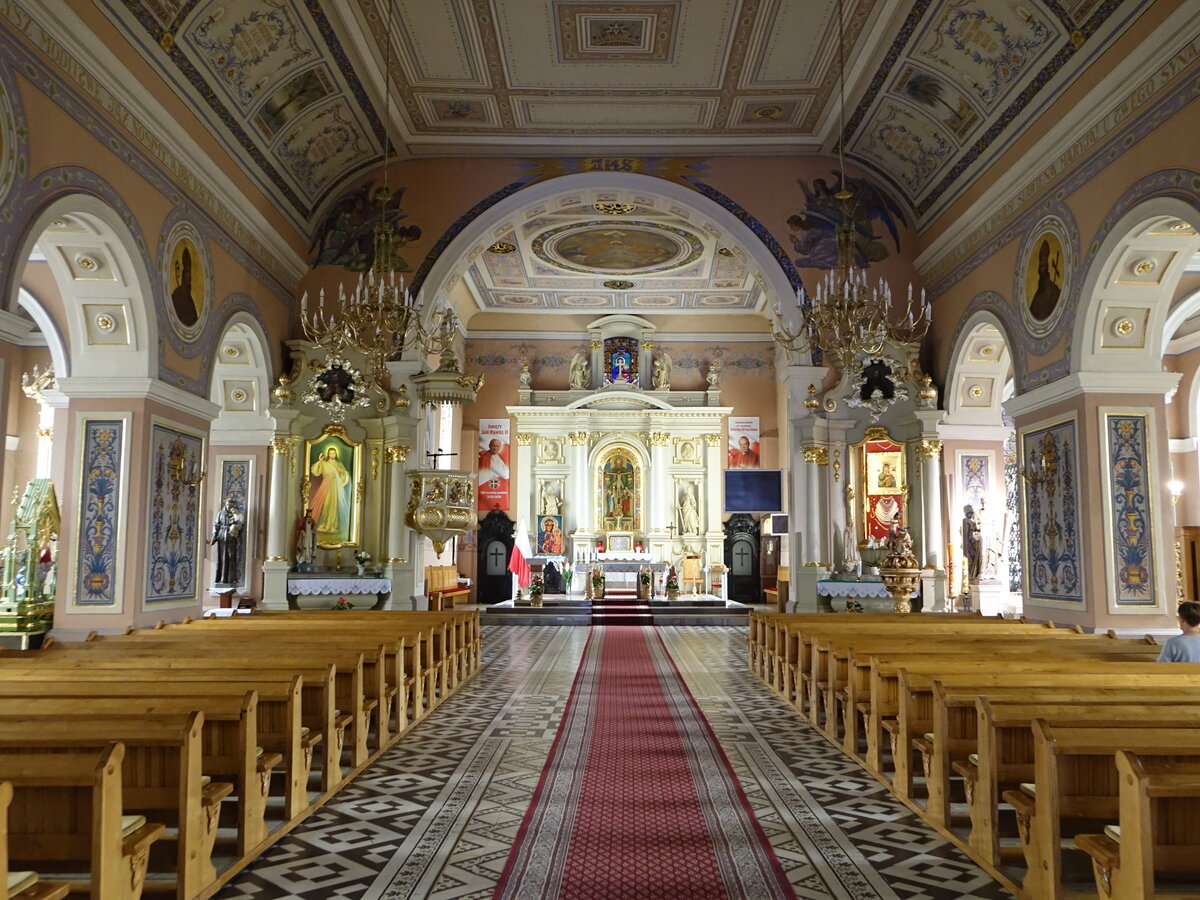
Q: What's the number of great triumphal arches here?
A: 1